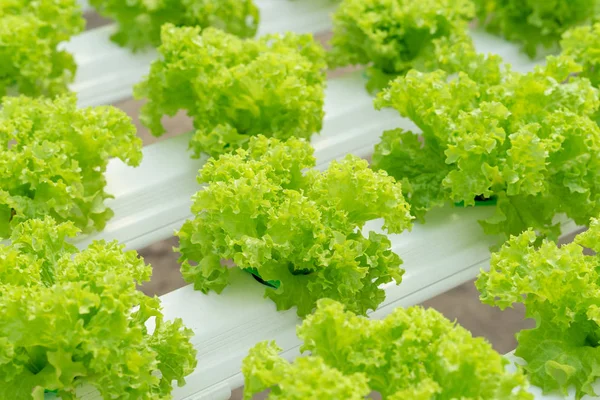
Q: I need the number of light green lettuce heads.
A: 12